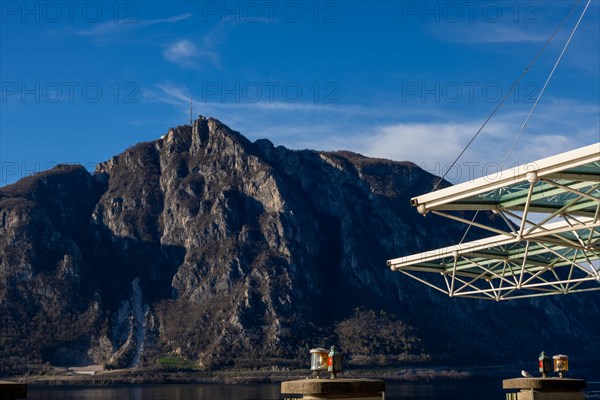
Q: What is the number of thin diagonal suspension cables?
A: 2